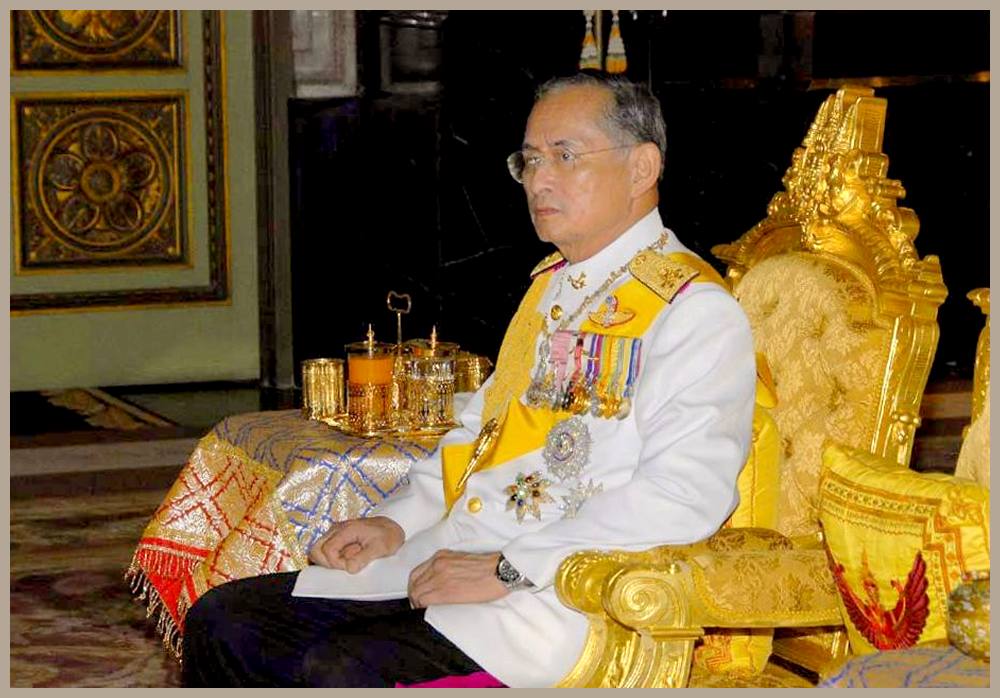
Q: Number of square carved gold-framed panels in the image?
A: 2